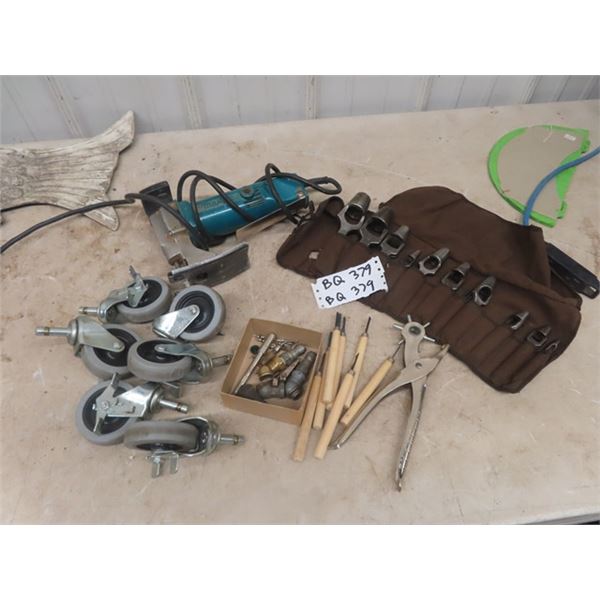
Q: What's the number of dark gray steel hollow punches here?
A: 10